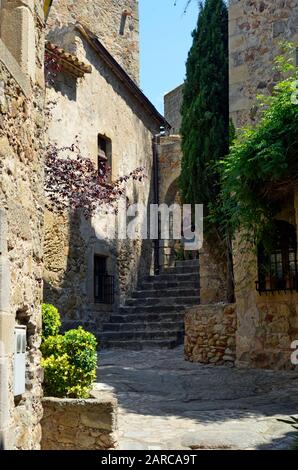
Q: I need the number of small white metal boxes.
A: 1